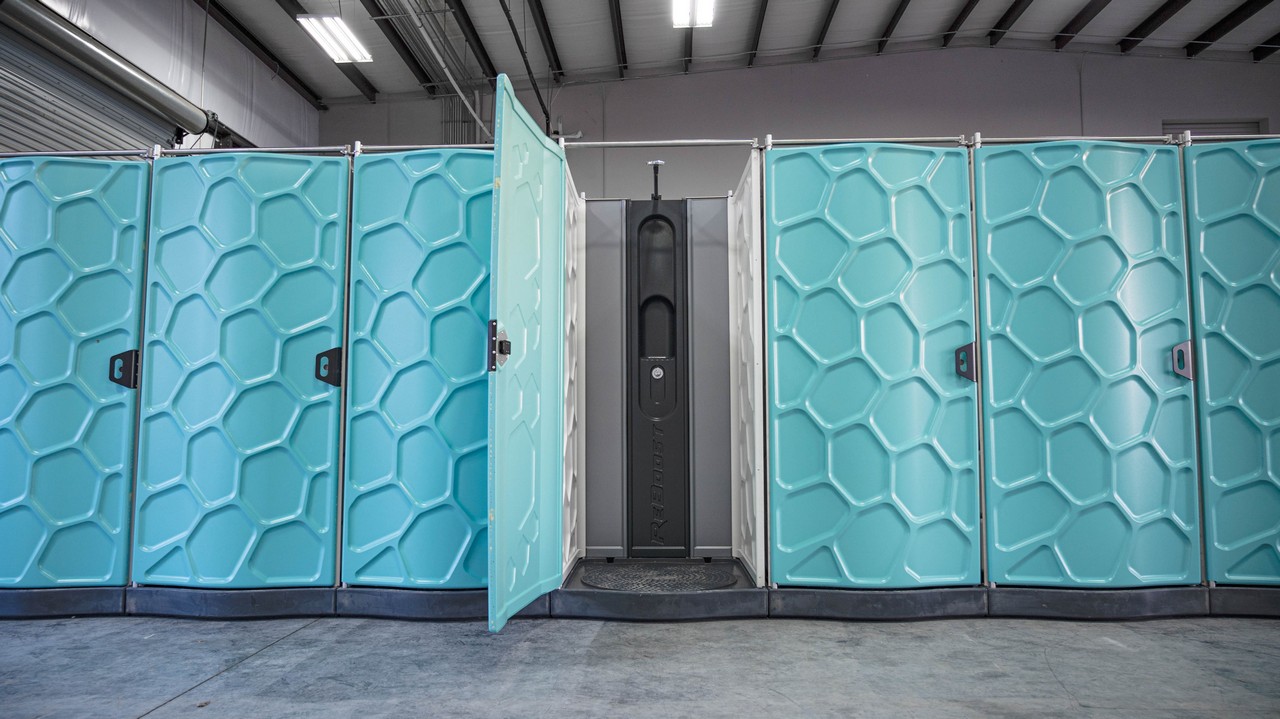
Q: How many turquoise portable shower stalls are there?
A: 7